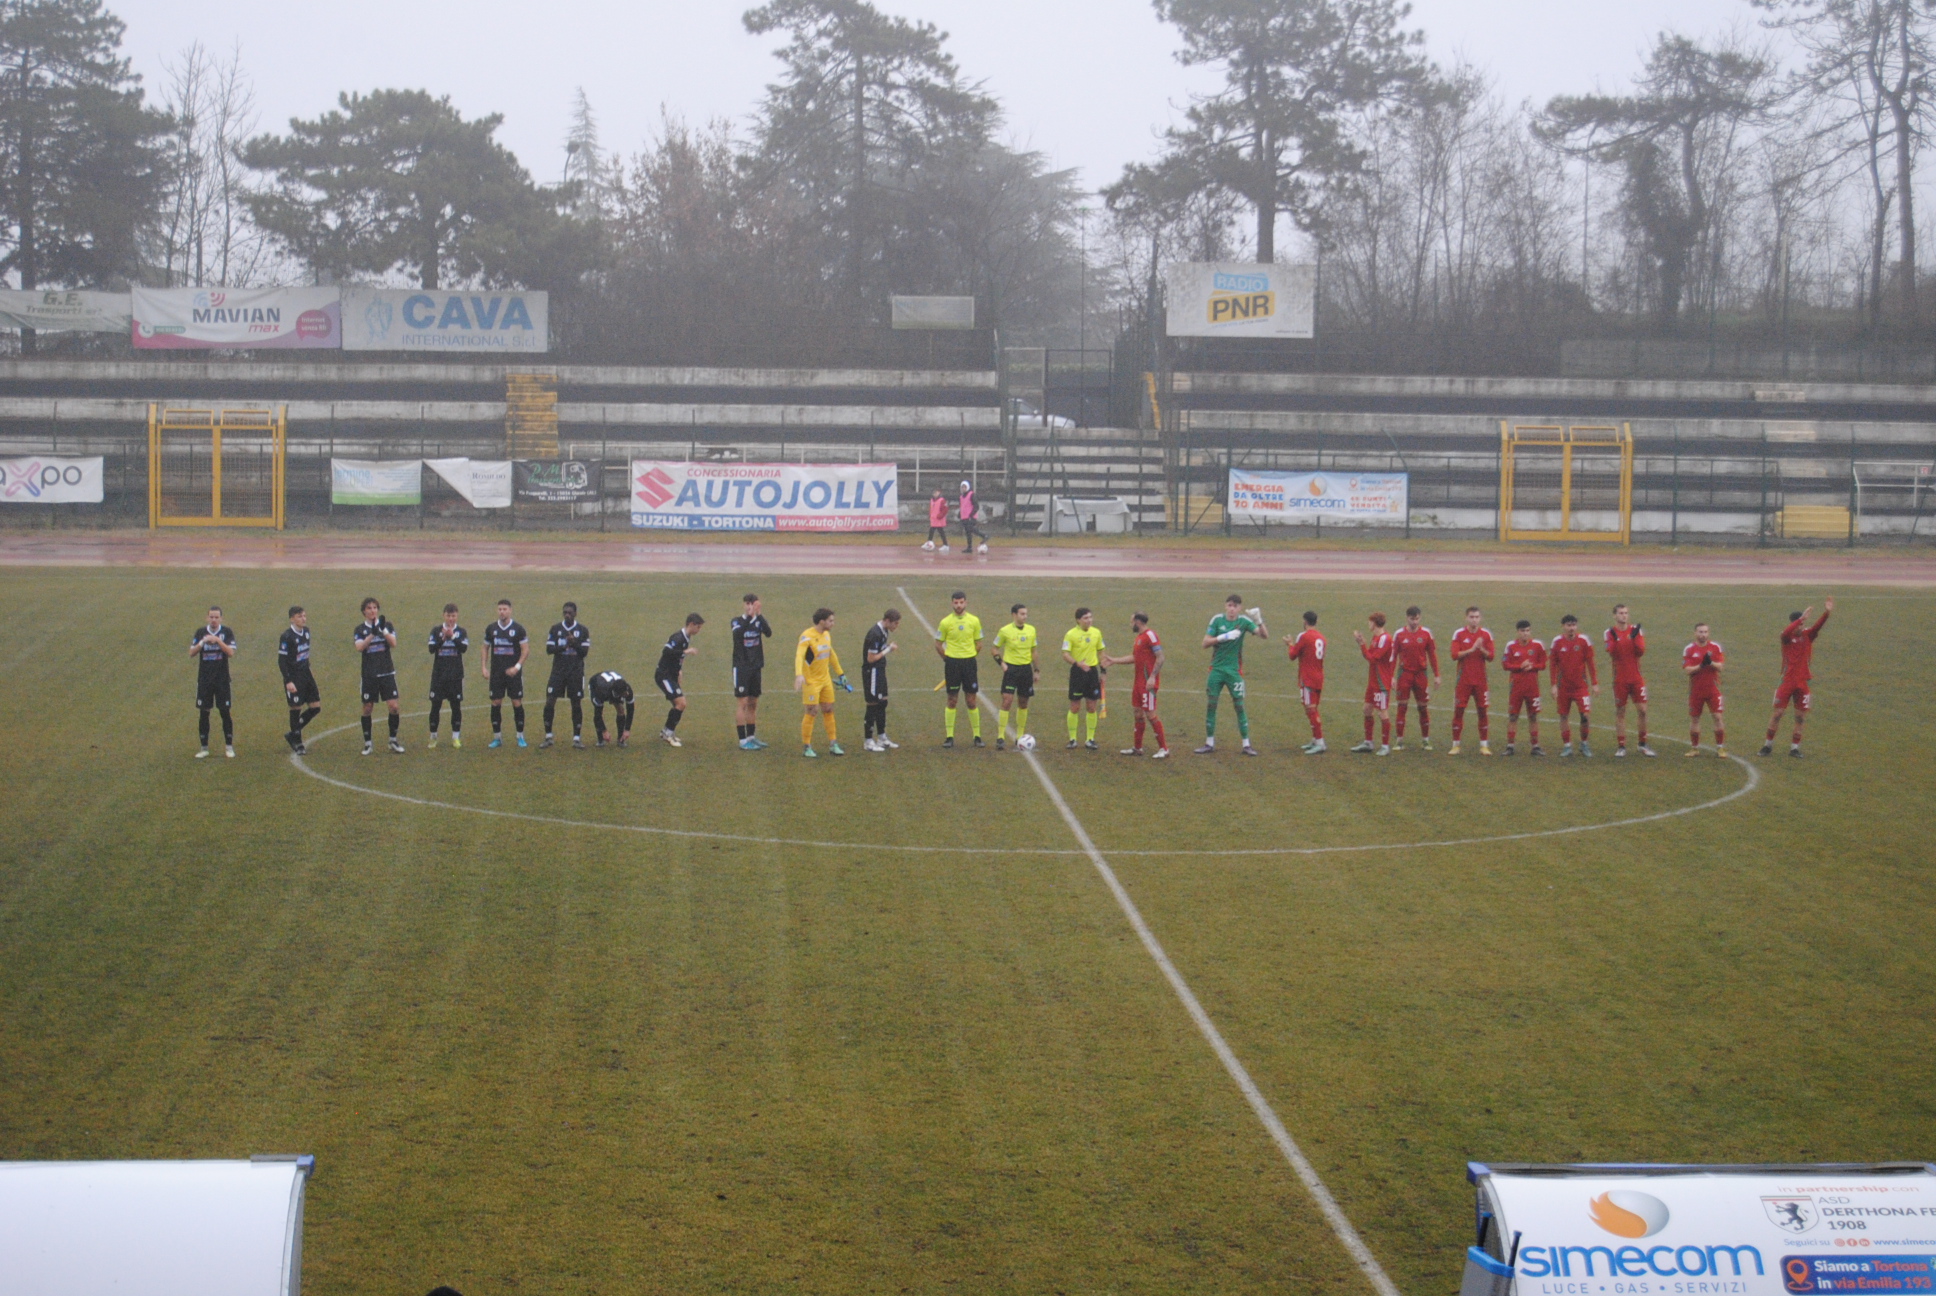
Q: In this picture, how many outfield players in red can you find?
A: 10